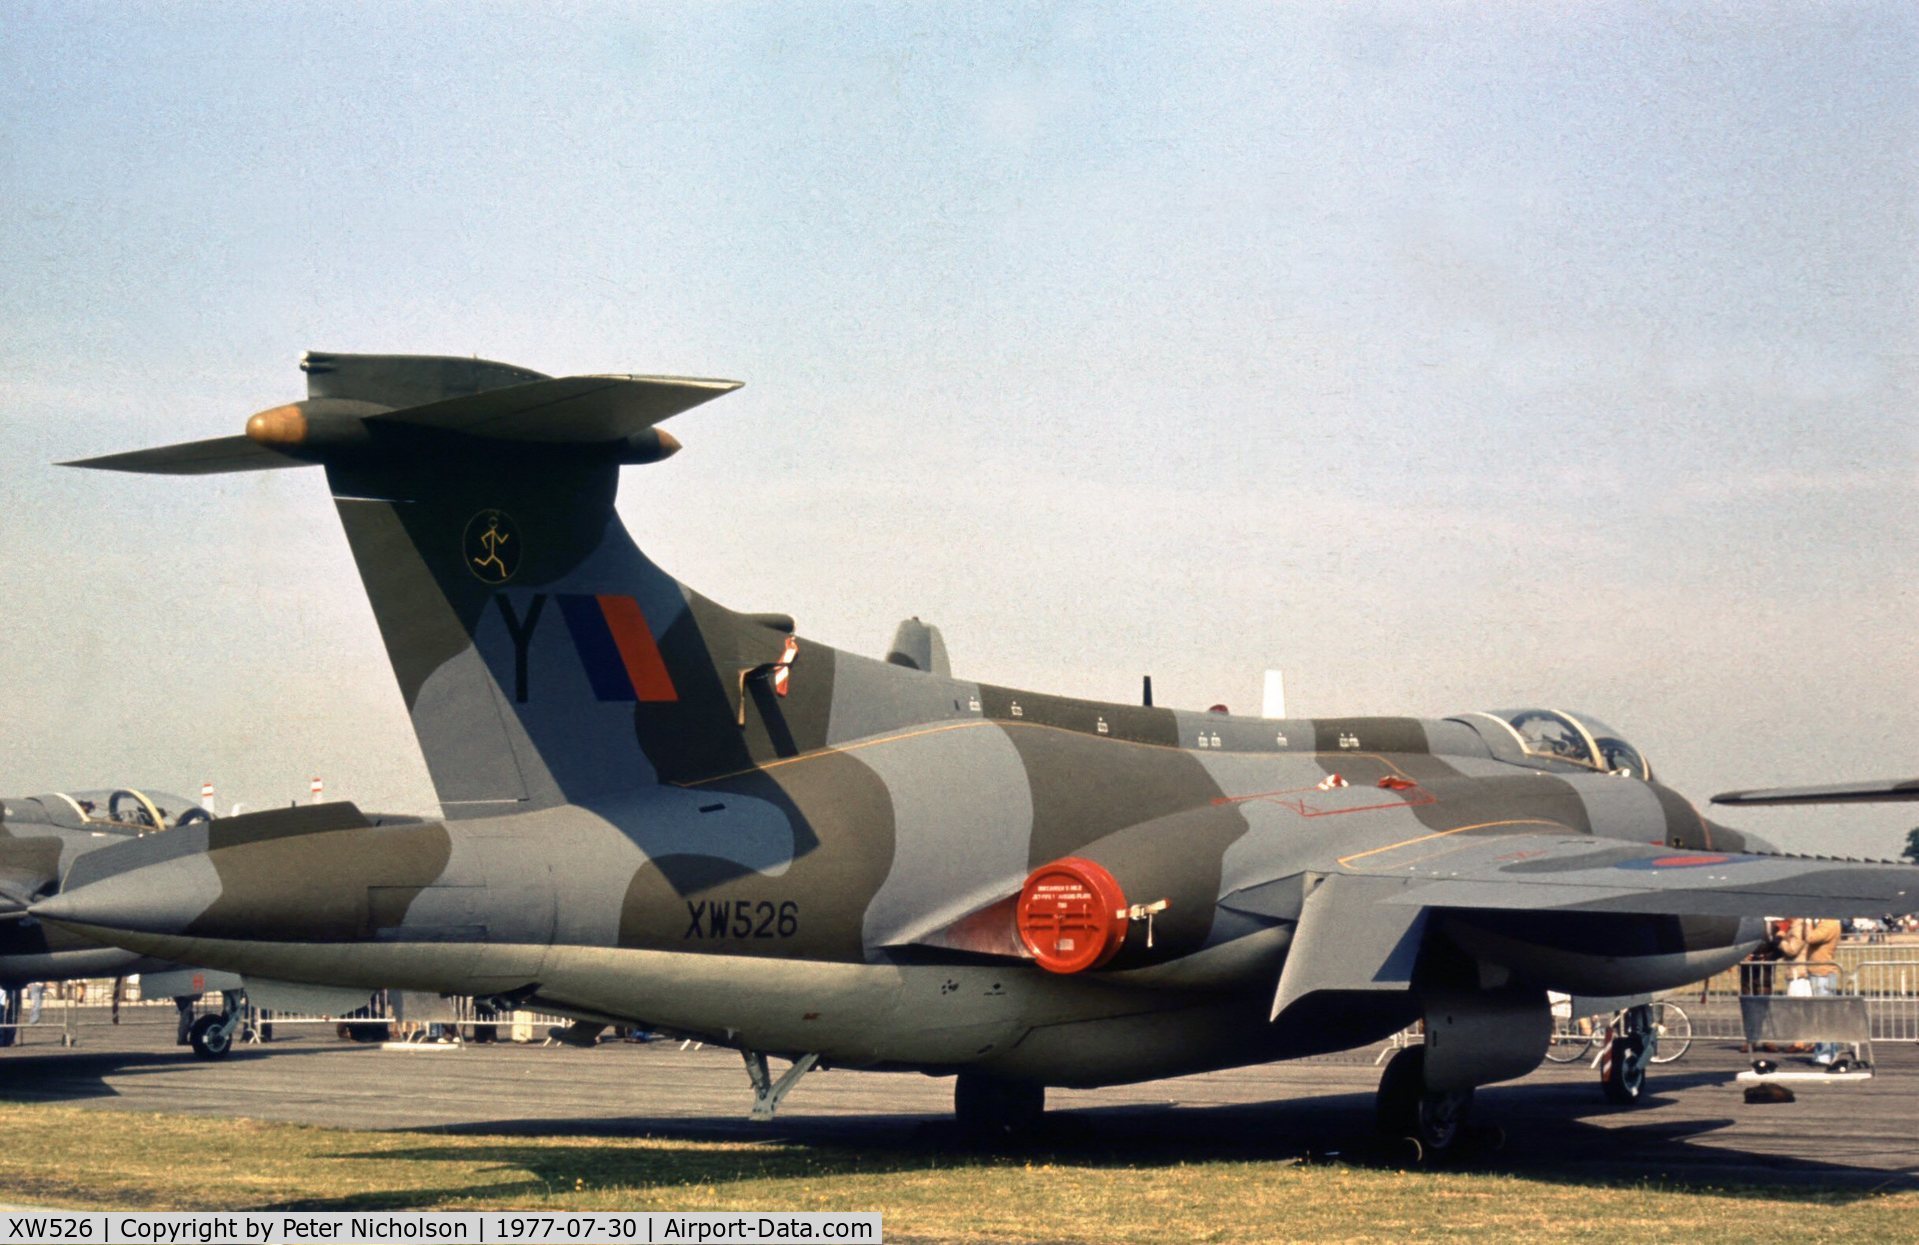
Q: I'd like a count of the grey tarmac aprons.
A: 1